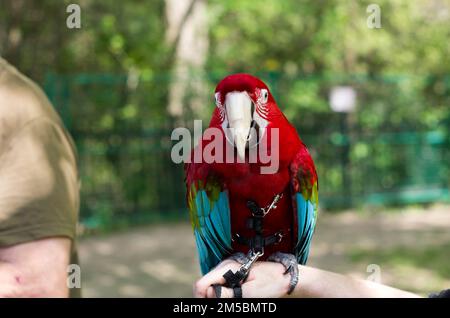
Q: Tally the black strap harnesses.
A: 1